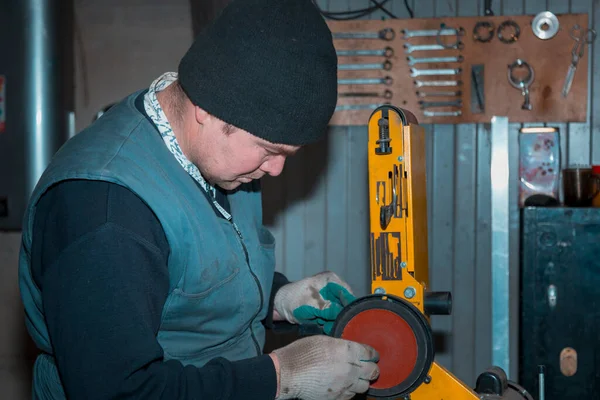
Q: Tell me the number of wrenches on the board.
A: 14